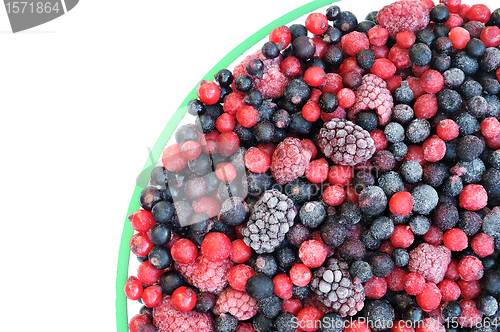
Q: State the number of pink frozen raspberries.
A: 8